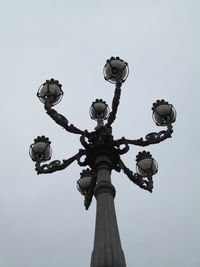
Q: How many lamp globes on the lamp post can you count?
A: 7